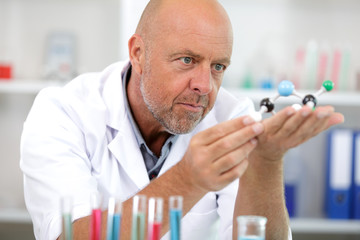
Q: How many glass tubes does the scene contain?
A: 6